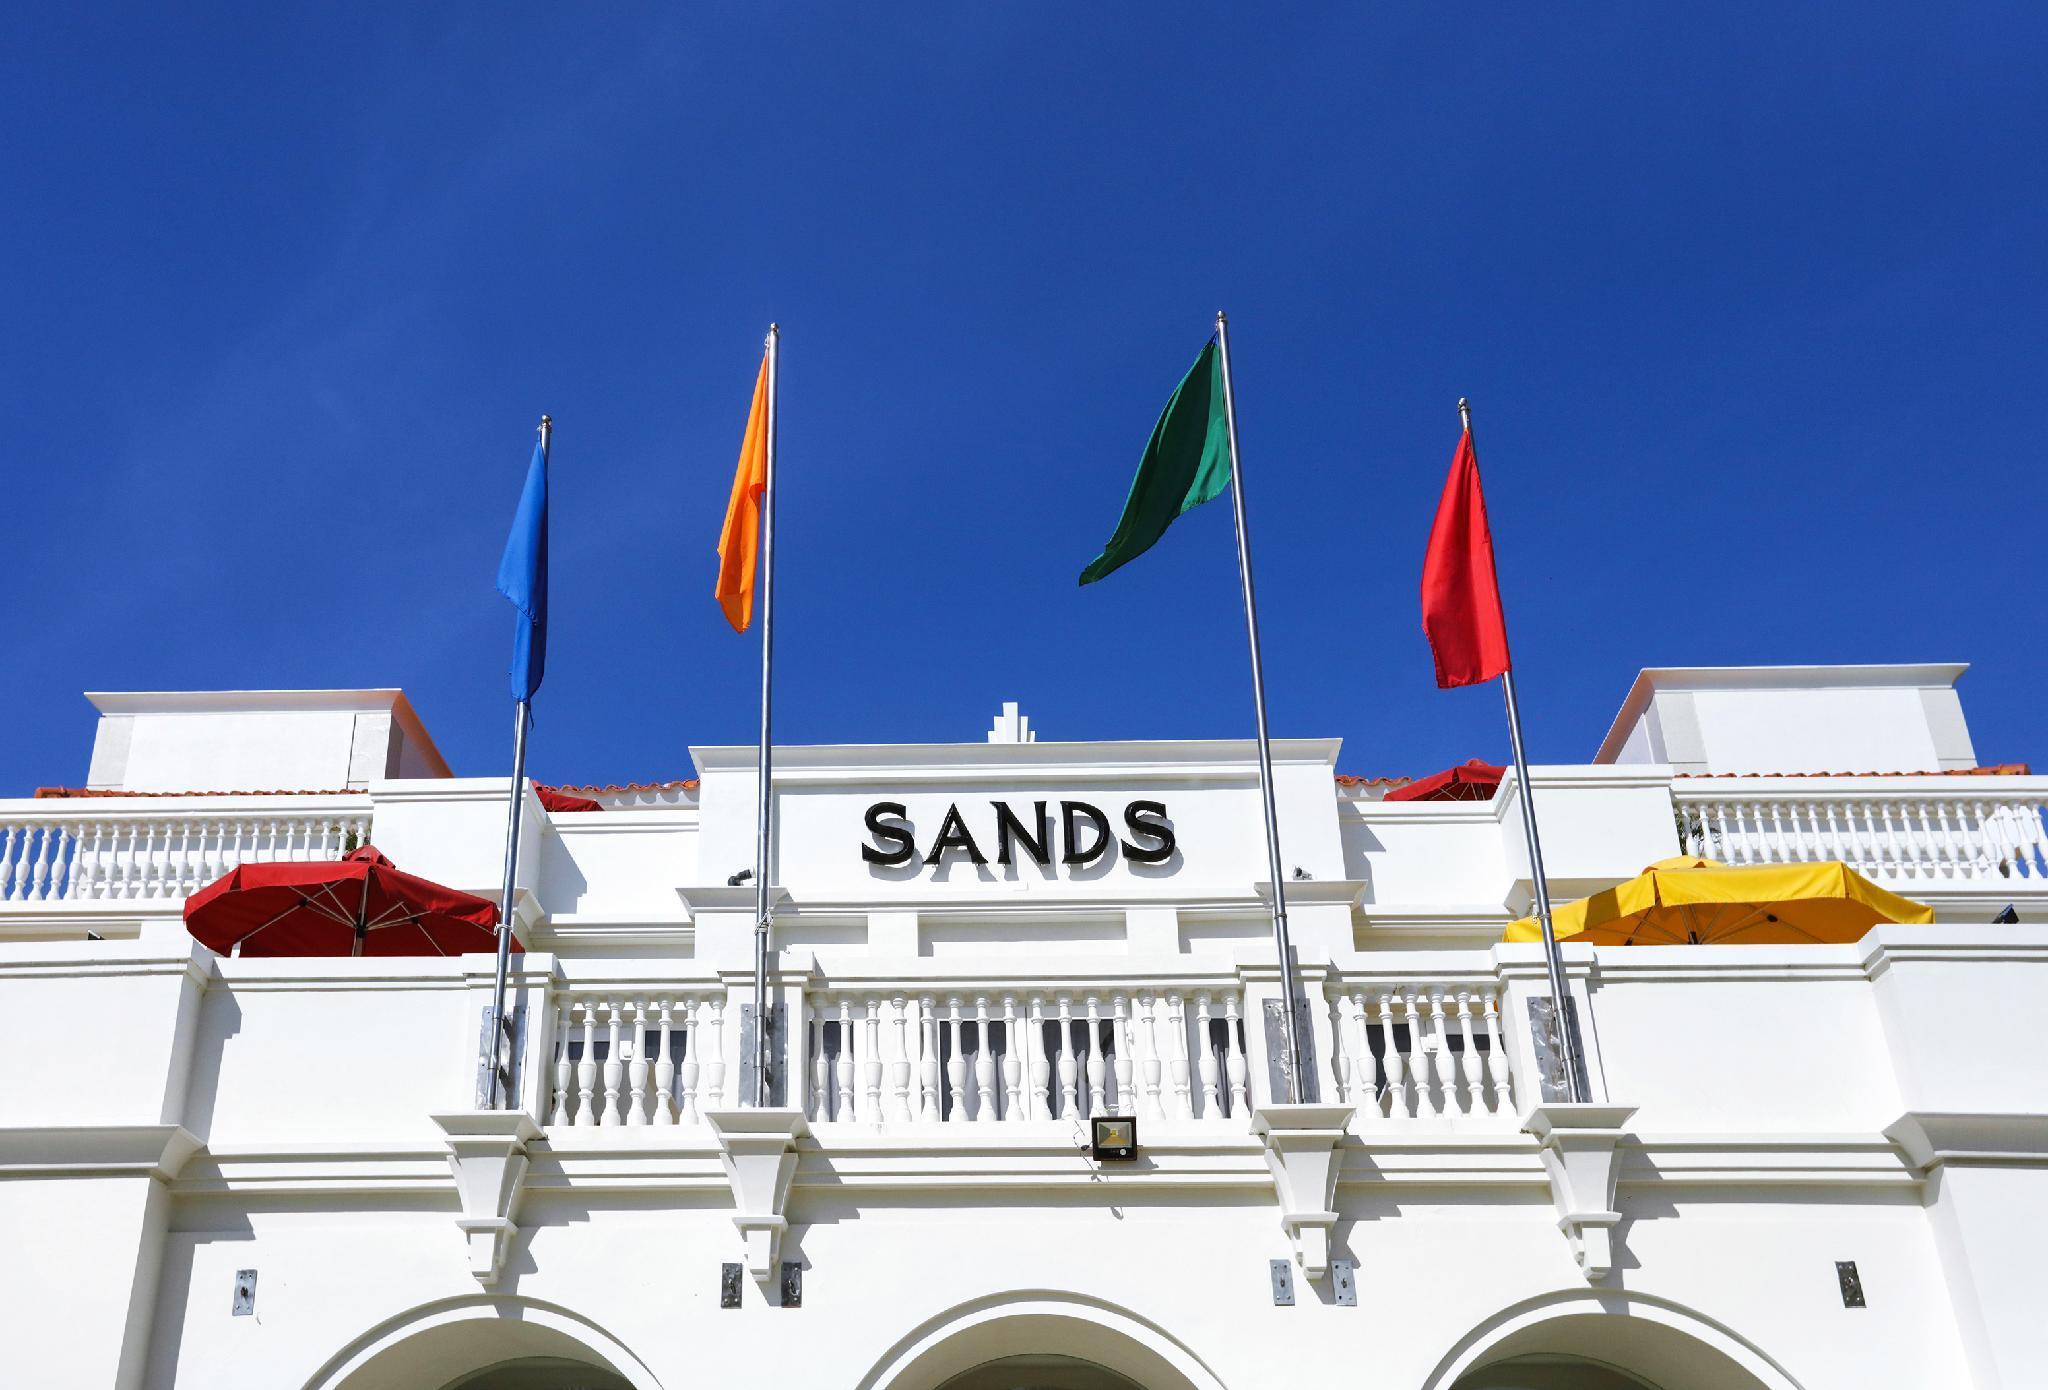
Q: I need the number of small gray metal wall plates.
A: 6